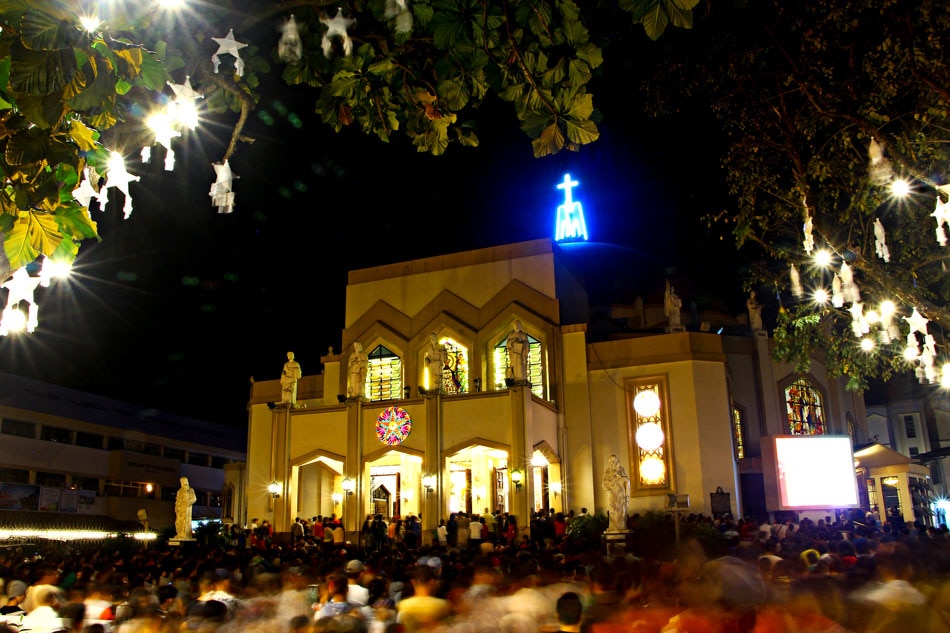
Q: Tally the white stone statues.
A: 8